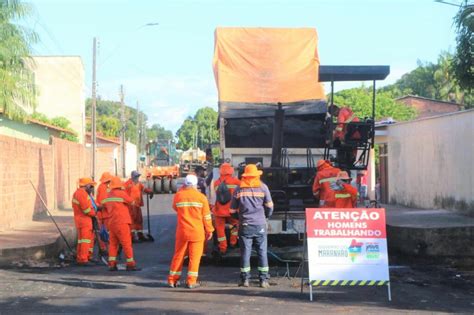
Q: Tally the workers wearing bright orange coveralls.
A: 9